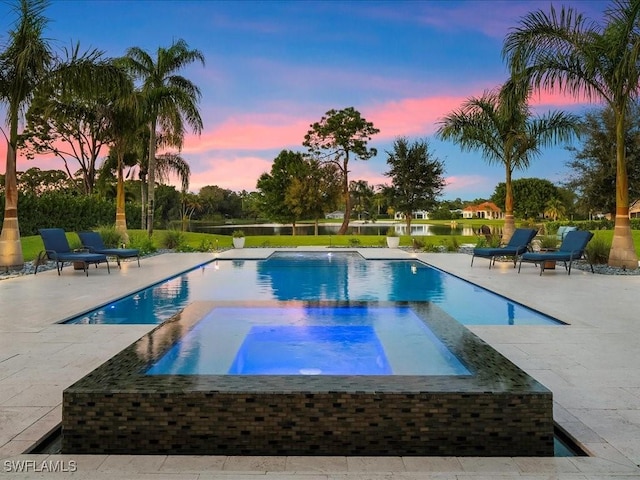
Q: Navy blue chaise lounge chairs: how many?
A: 4